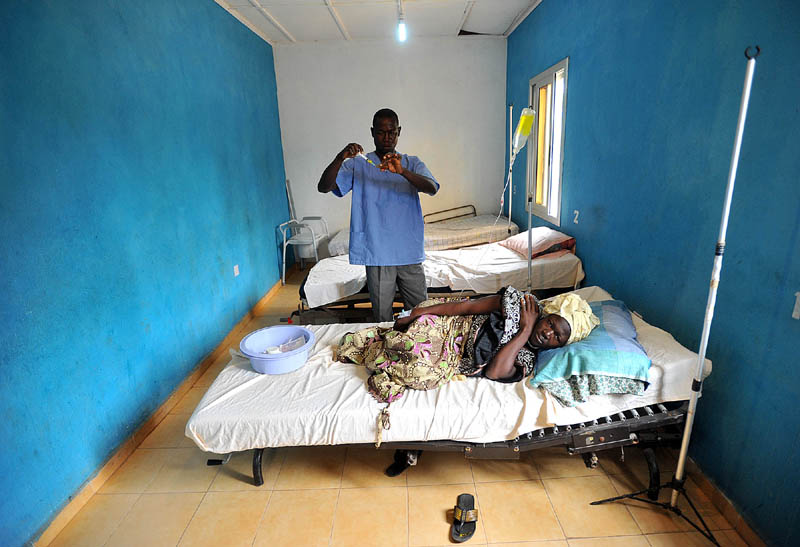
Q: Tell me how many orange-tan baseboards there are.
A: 2